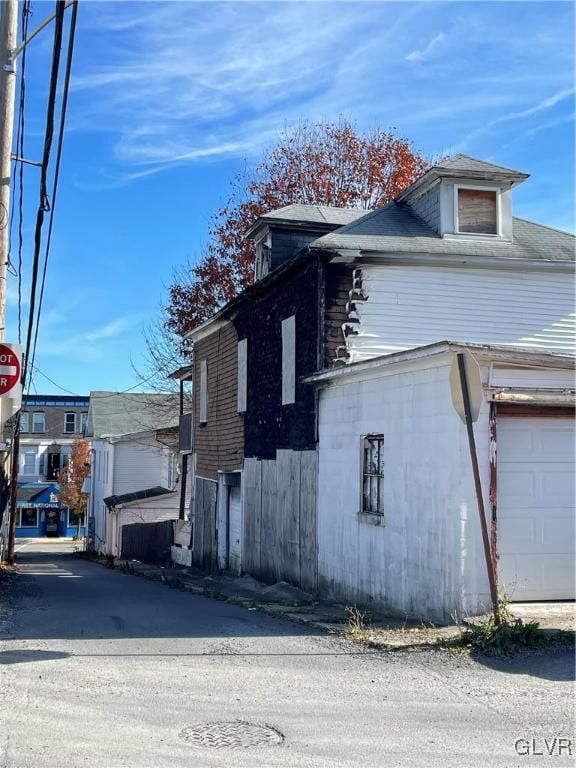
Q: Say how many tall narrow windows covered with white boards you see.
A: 3